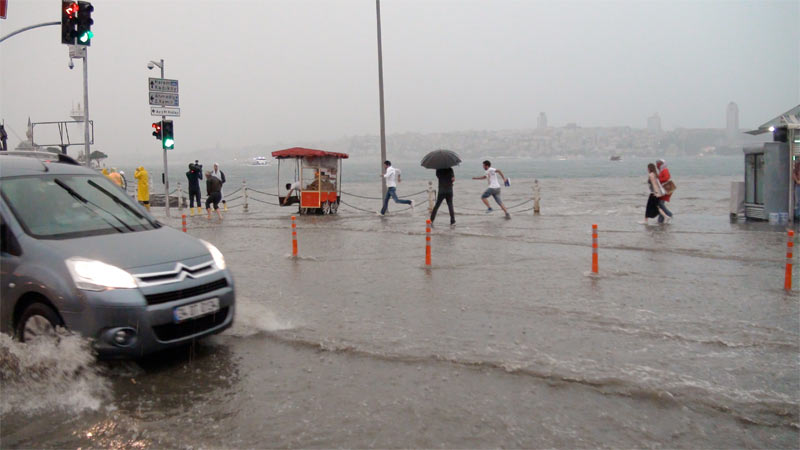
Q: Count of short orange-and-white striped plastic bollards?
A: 5